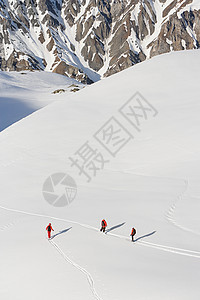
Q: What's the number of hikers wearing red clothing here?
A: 3